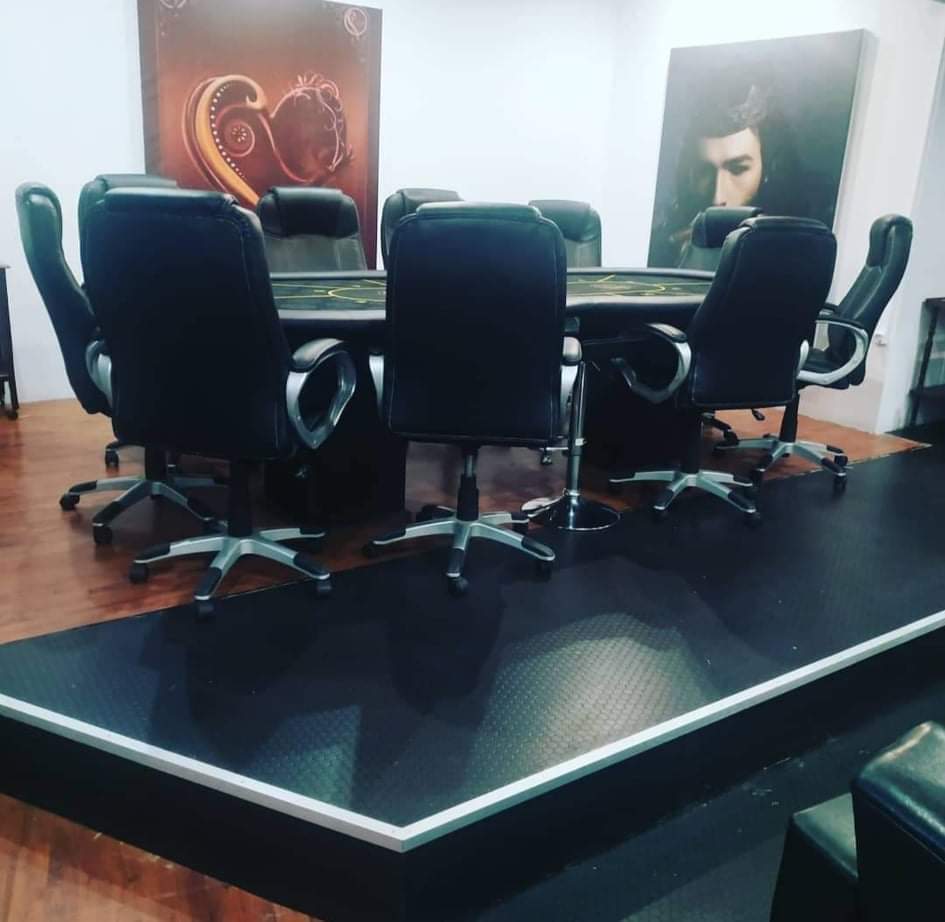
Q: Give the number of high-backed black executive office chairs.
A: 10